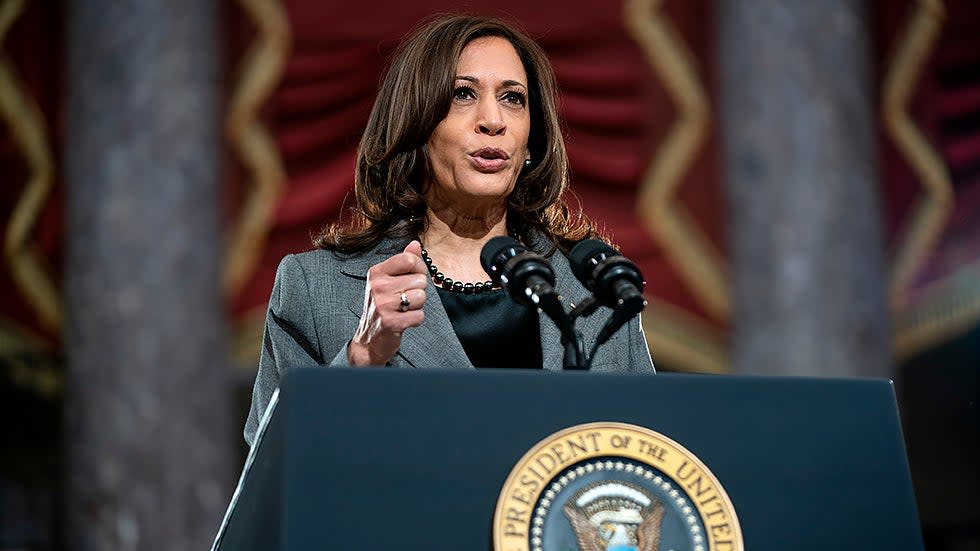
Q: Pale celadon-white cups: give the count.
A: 0